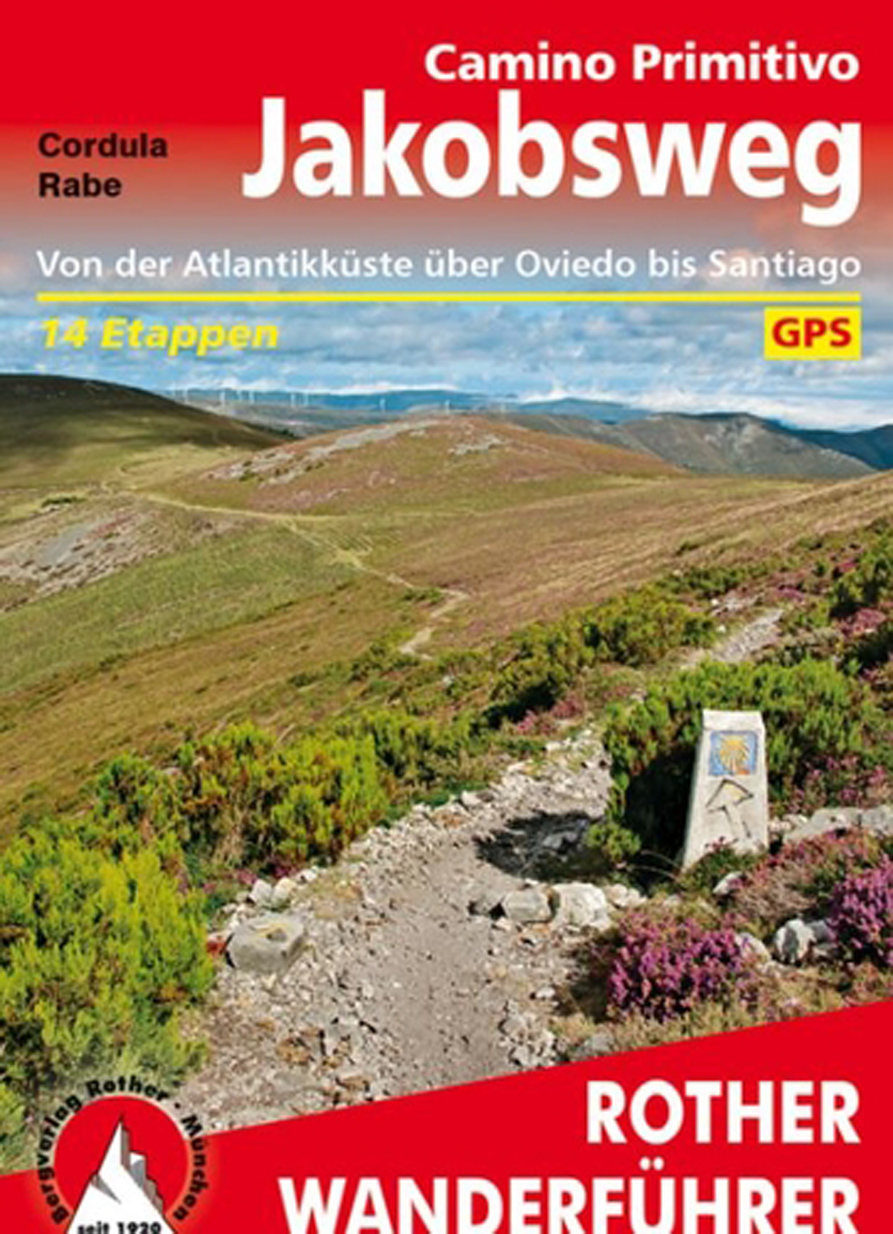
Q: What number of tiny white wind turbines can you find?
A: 10